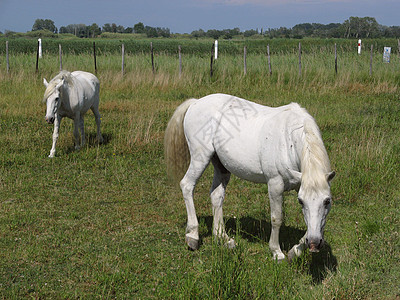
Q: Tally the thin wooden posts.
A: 13